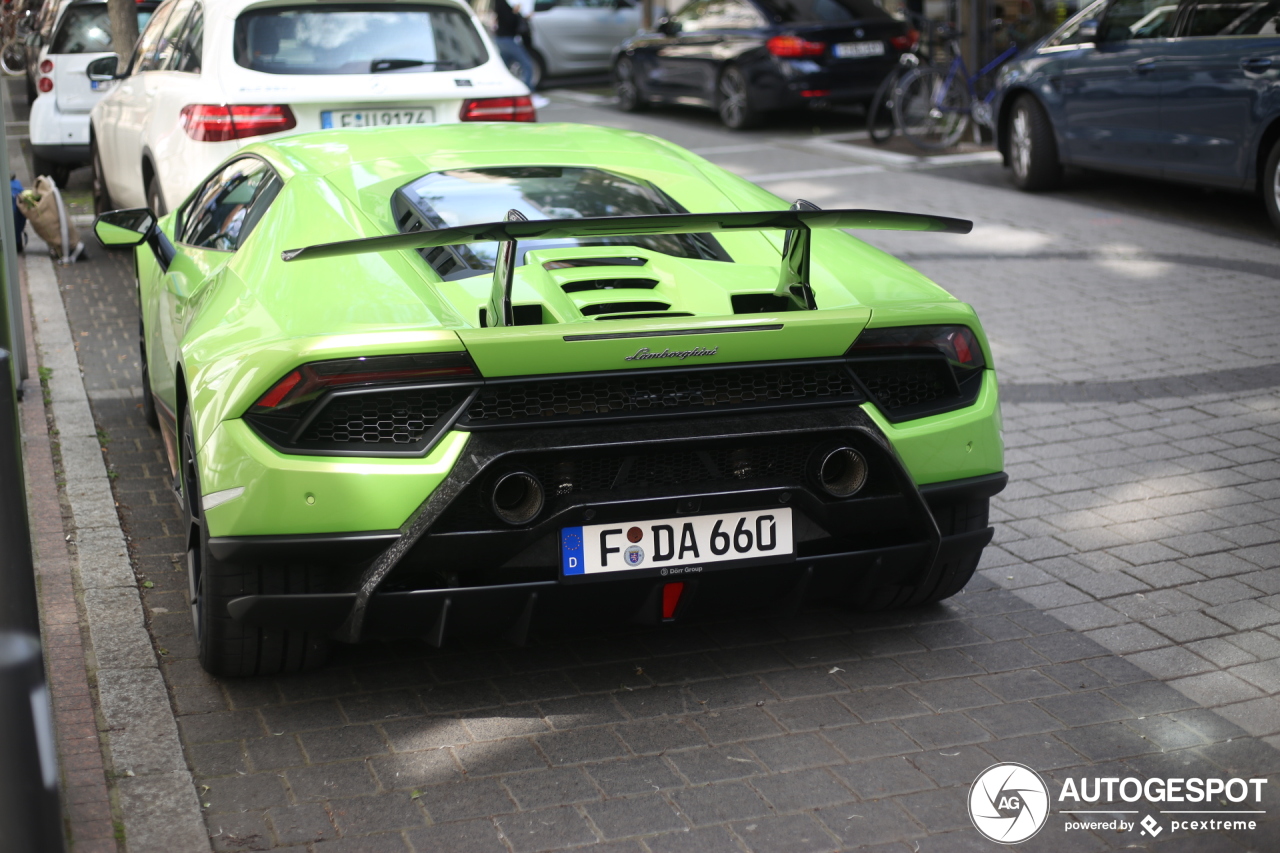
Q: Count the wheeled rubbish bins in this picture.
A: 0